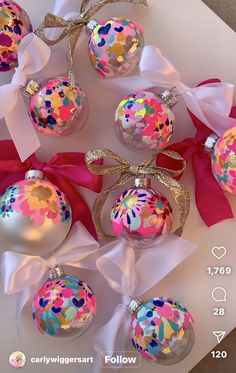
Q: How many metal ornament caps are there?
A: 8